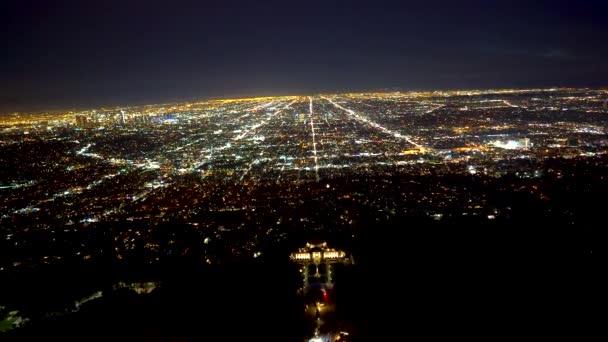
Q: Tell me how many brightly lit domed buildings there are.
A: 1